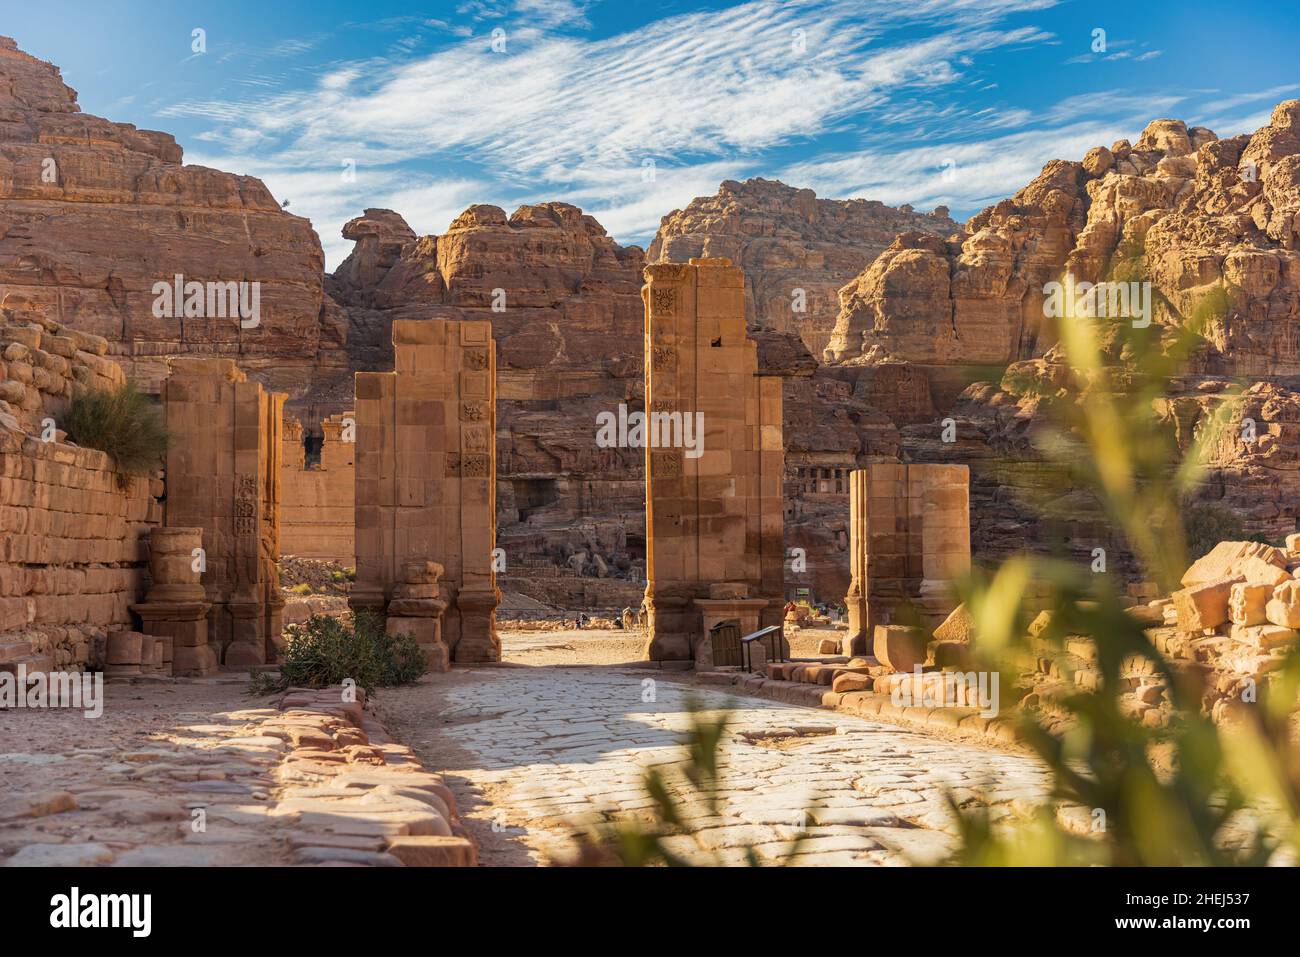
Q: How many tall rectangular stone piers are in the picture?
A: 4